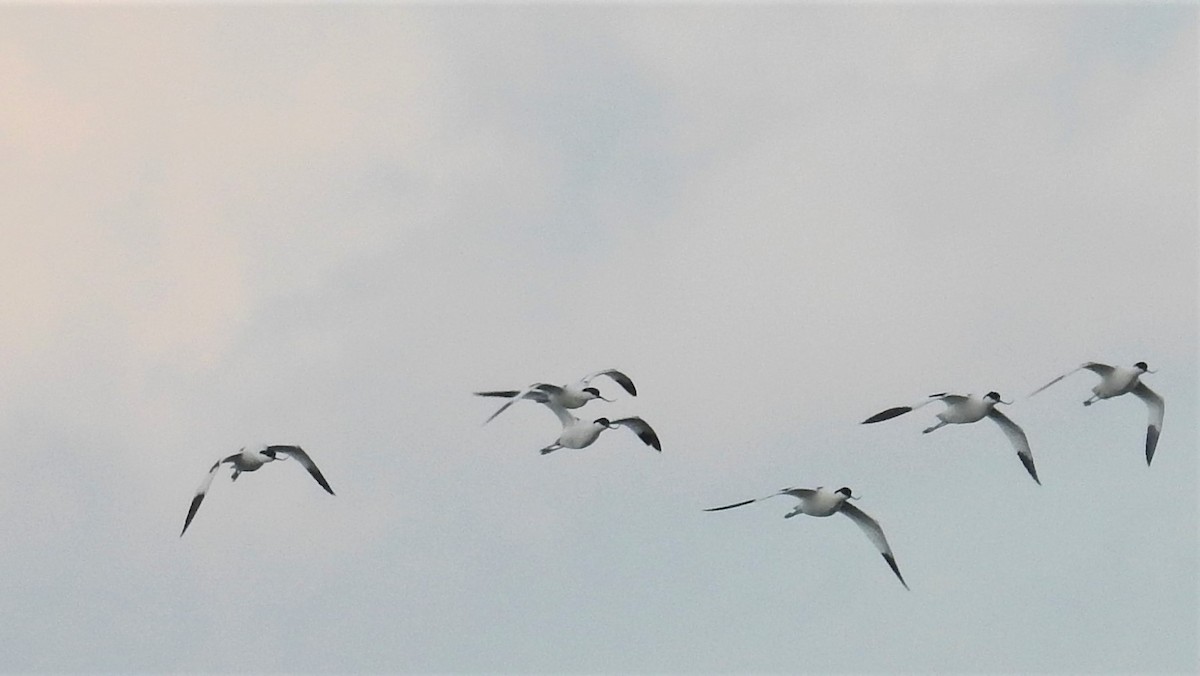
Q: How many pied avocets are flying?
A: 6